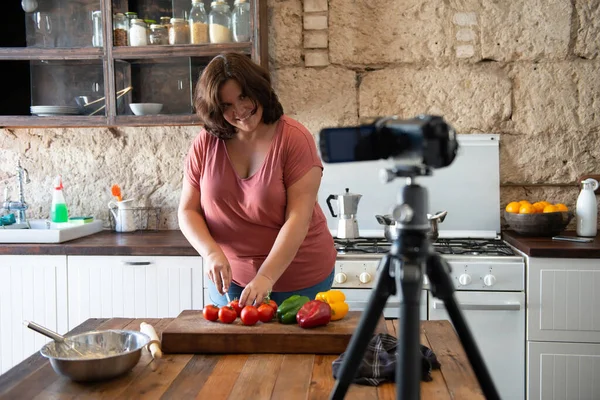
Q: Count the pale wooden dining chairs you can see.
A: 0